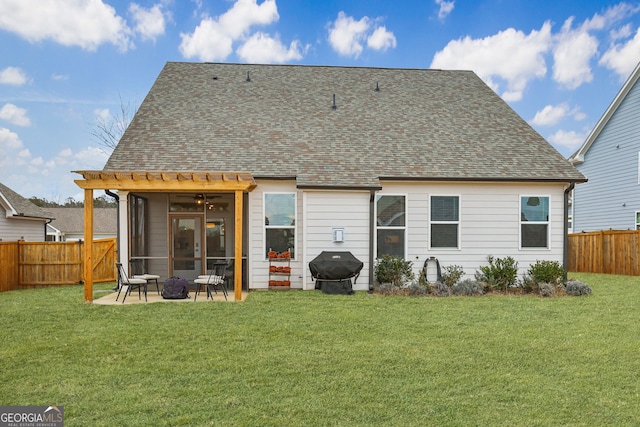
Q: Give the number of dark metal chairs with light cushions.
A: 4